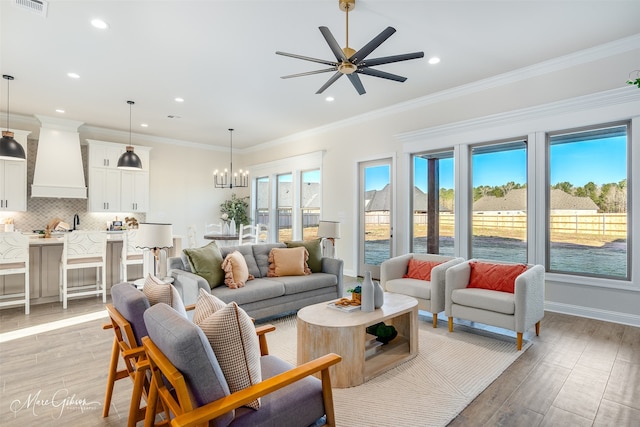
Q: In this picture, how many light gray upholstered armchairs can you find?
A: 2